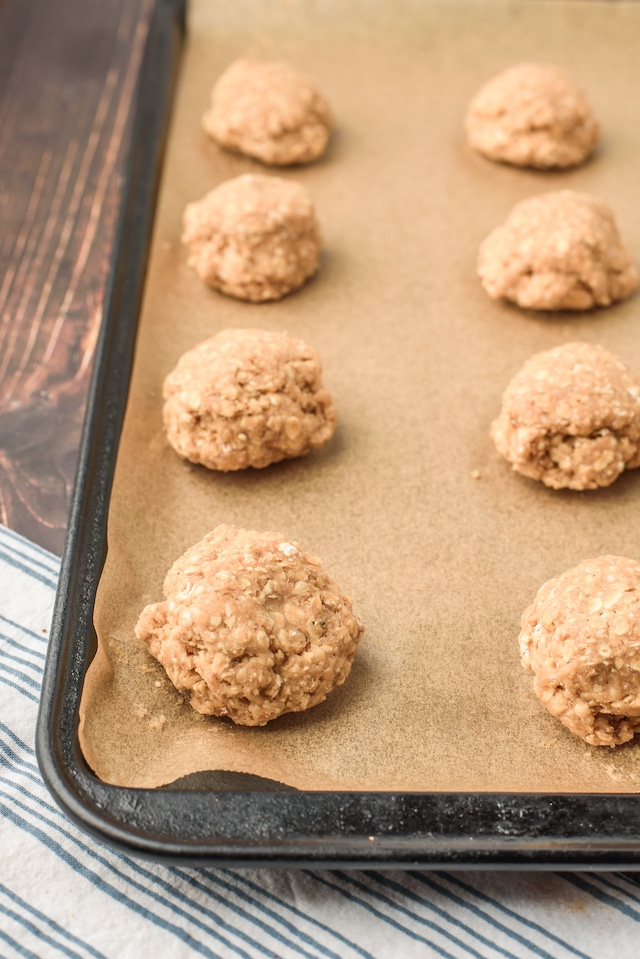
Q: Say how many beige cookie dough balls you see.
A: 8